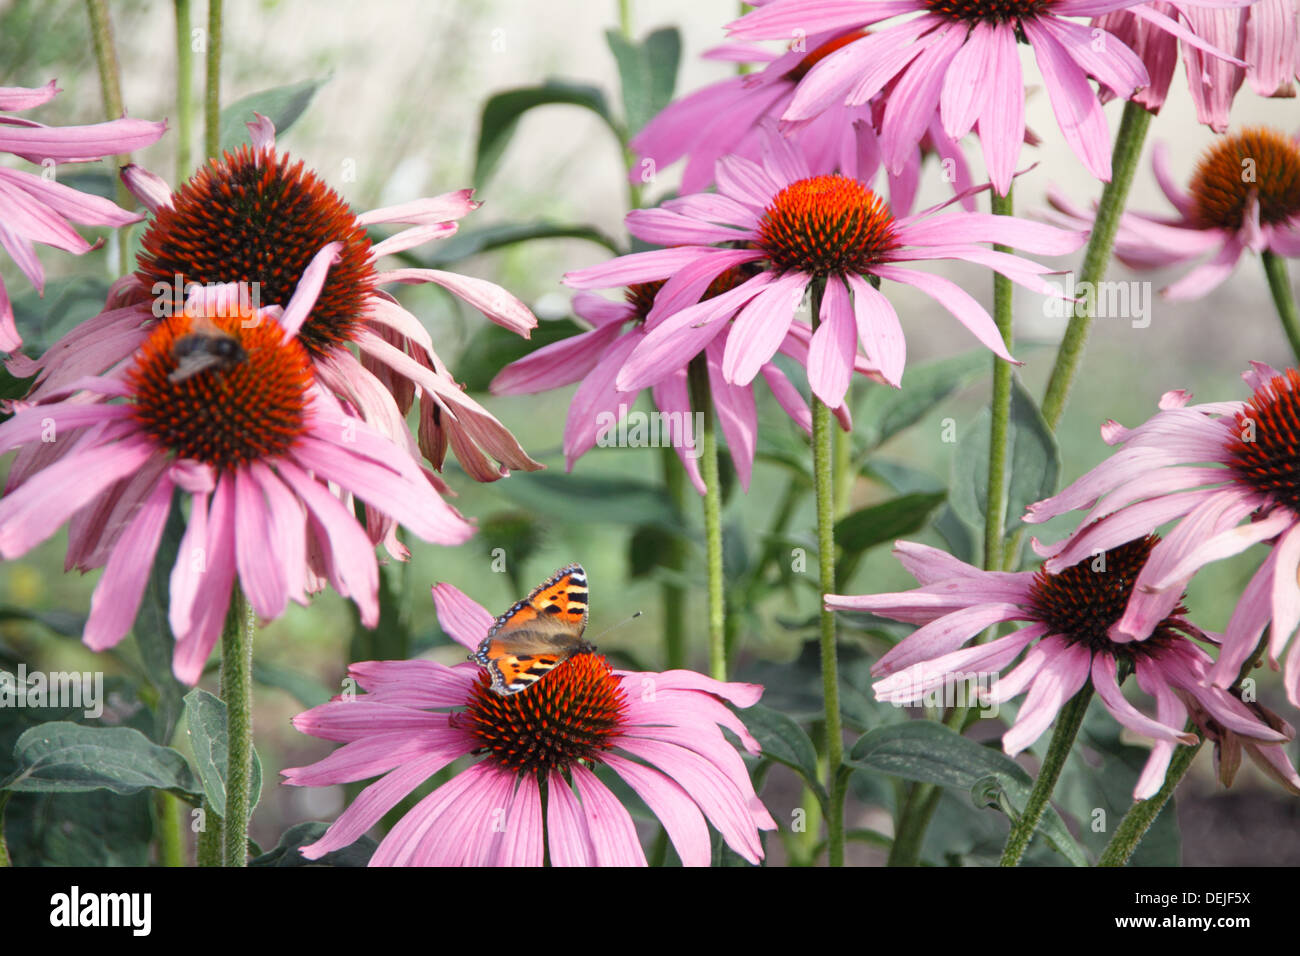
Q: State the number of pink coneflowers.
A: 12